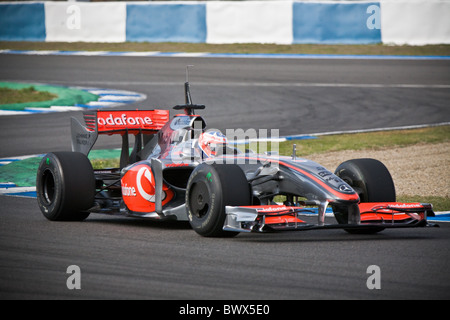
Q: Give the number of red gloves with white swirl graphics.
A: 0